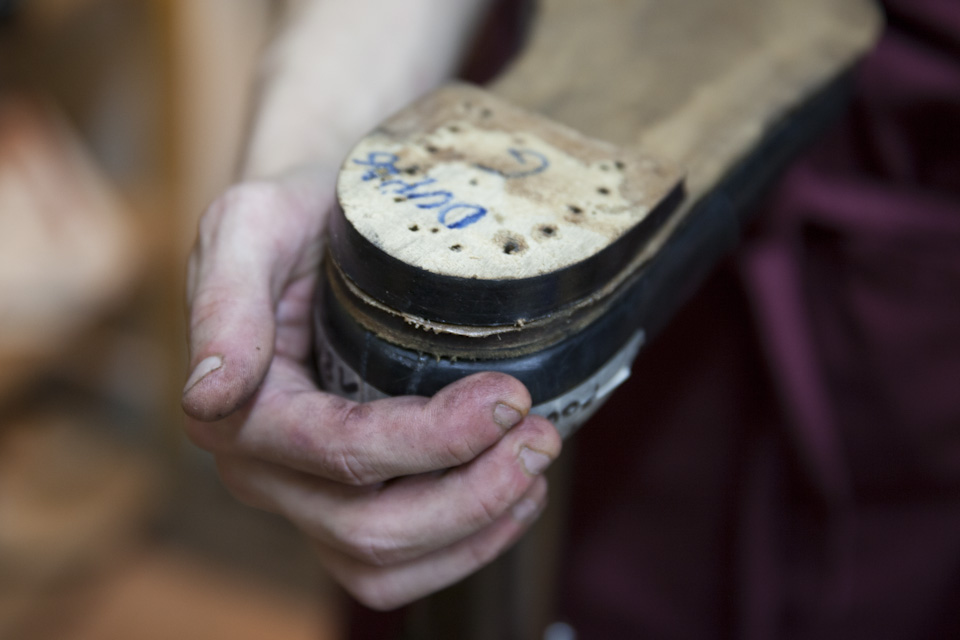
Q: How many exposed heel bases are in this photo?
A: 1